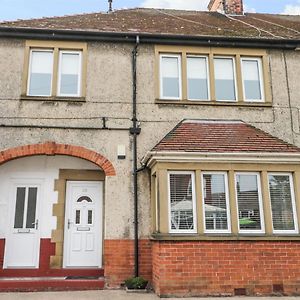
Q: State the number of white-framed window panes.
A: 10